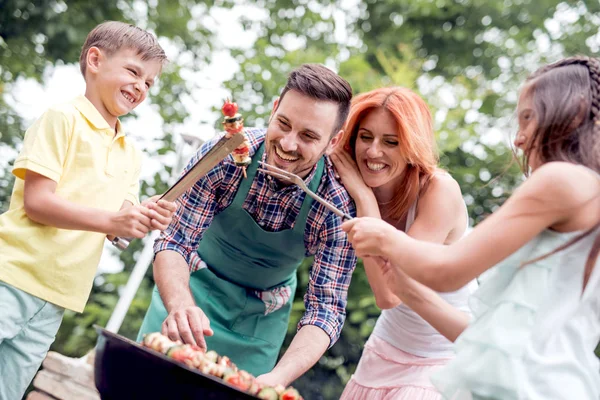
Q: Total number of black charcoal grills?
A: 1